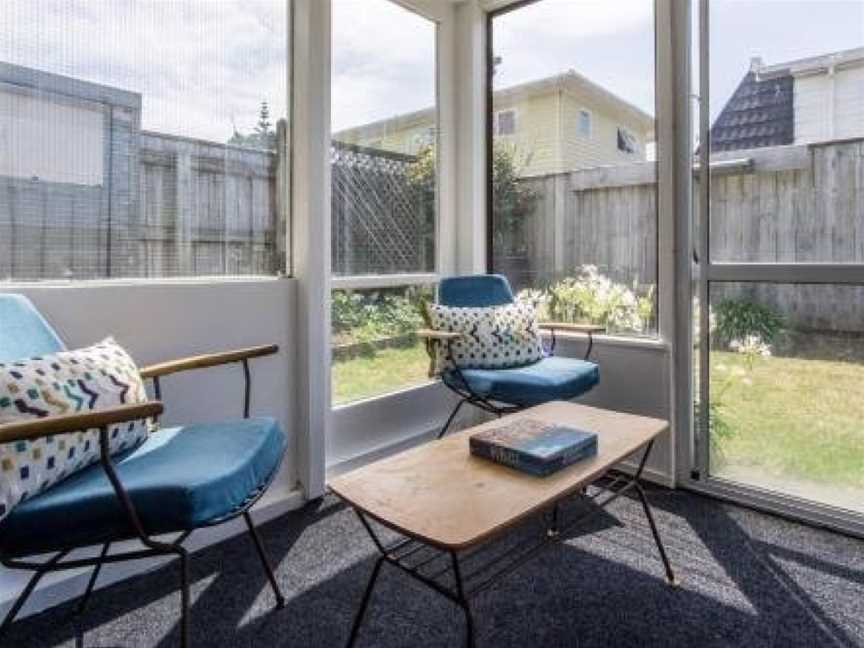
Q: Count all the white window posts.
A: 3